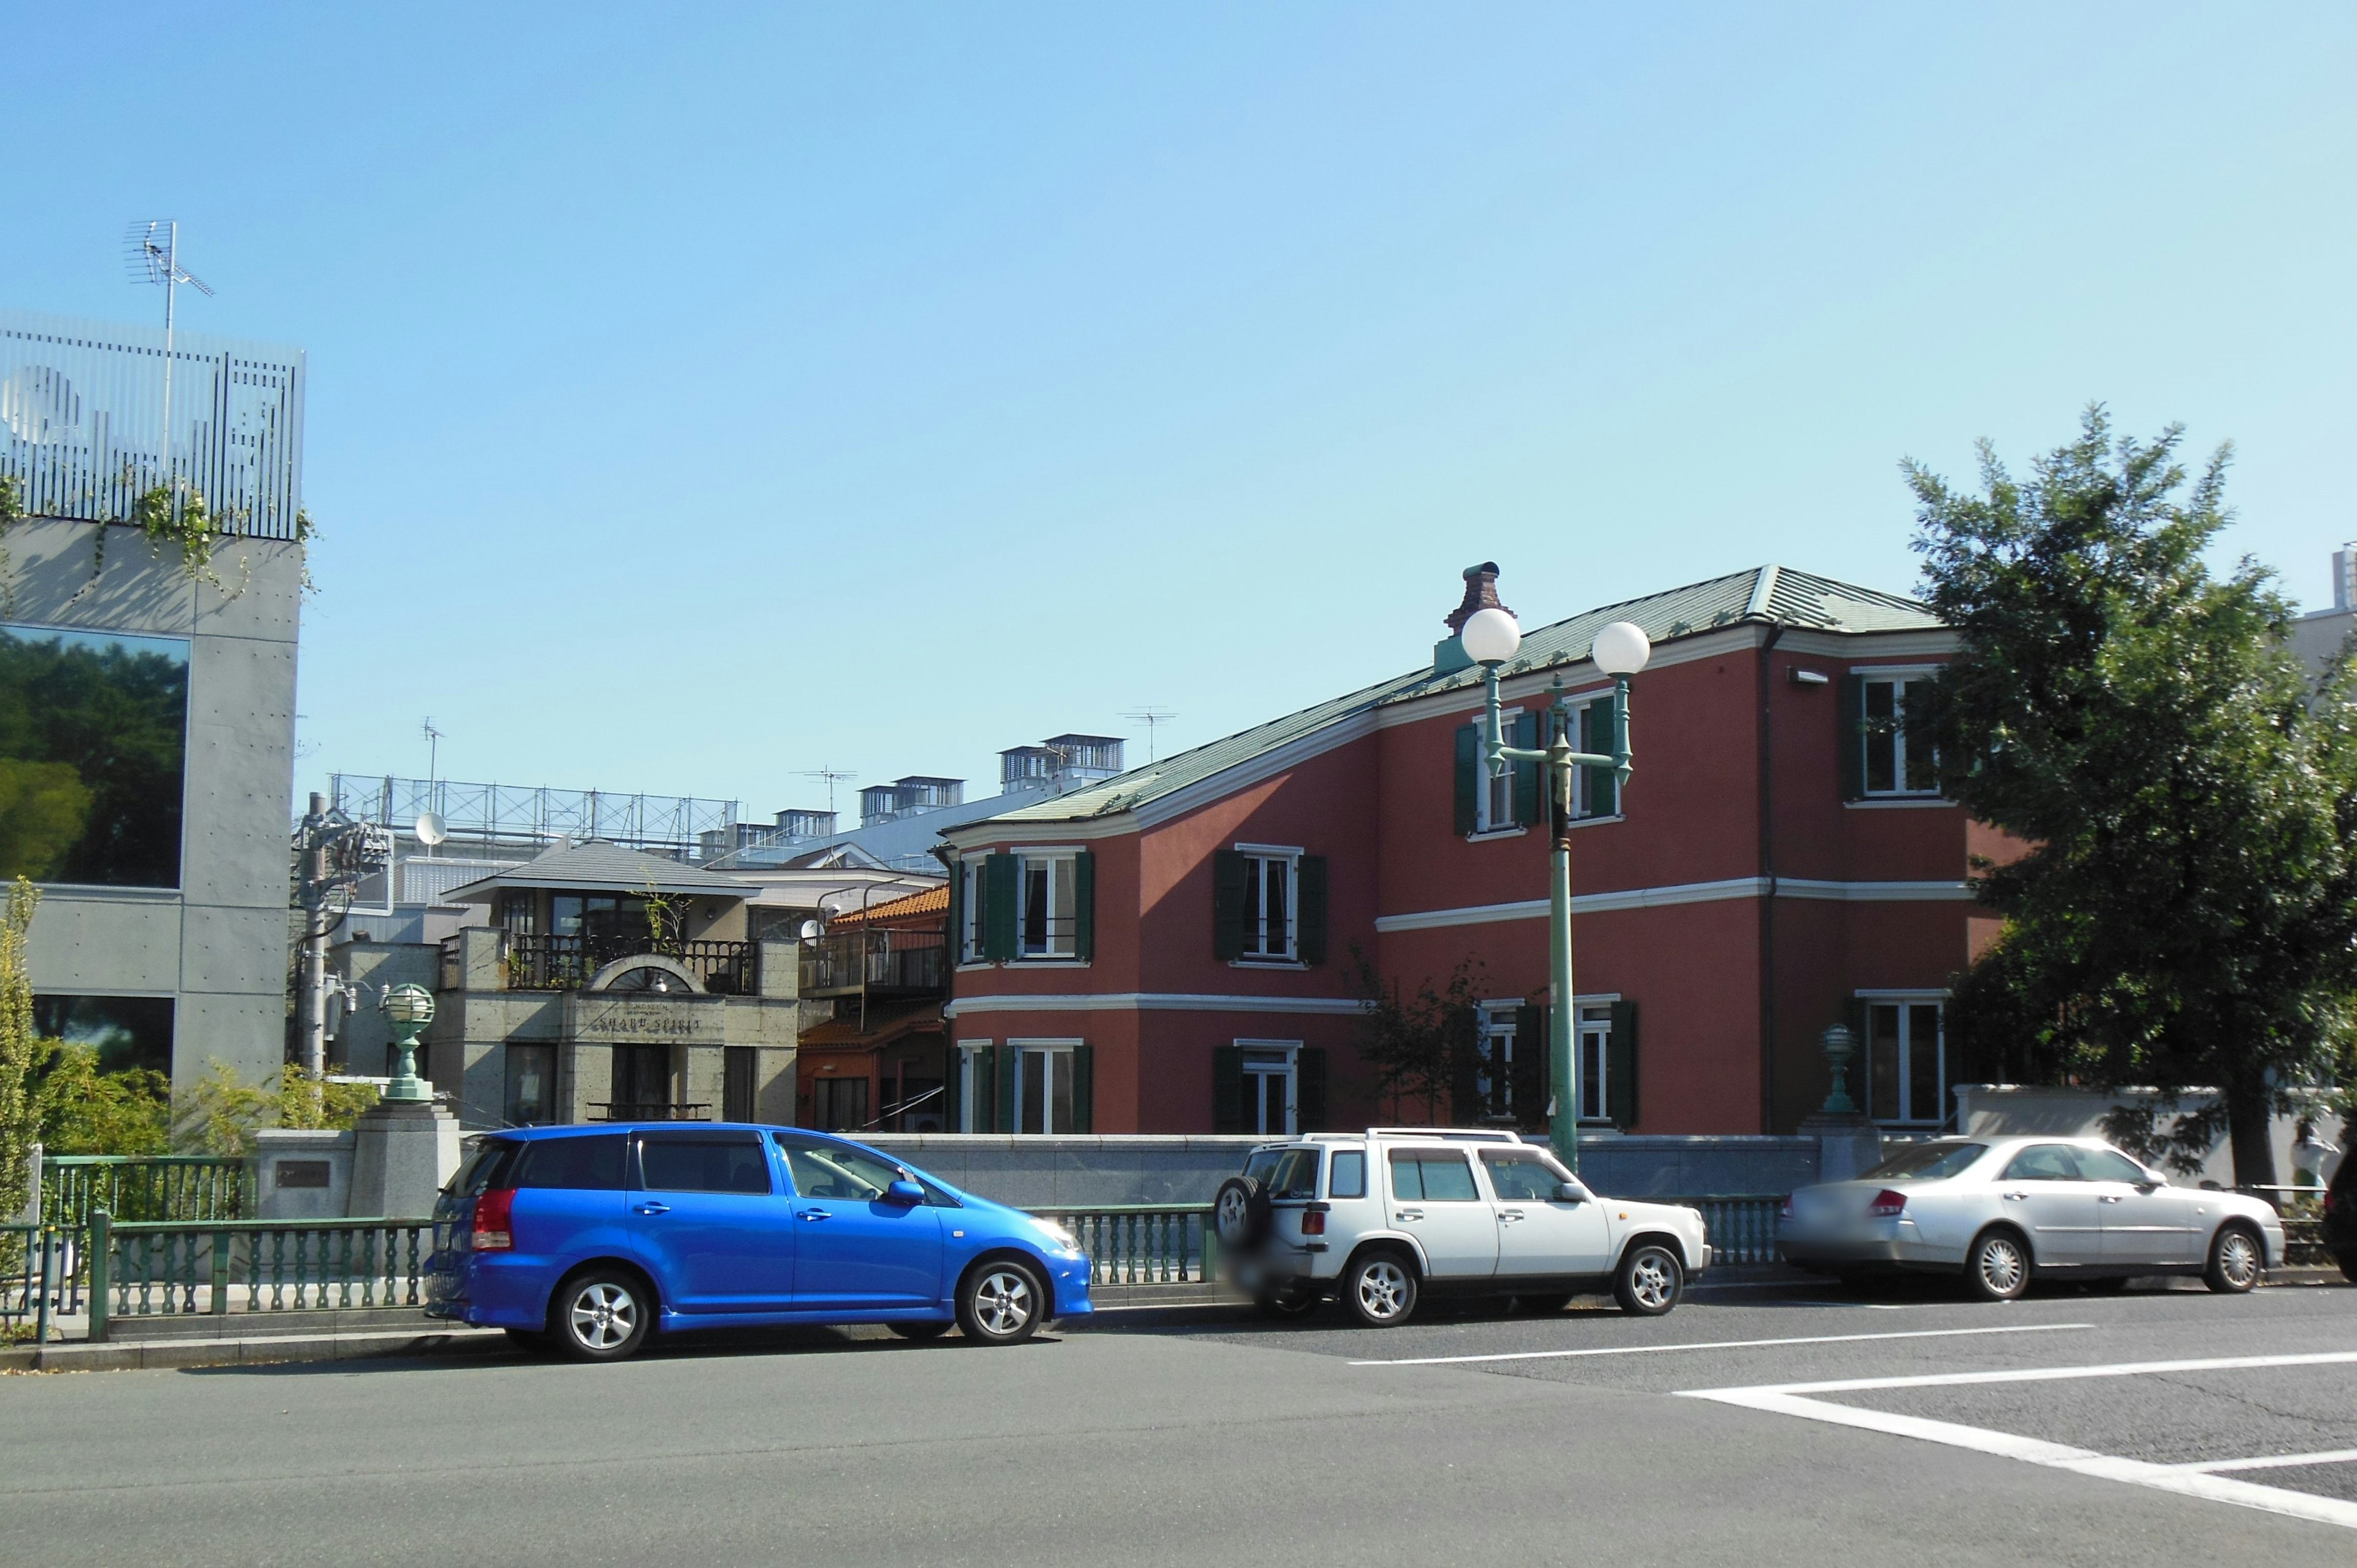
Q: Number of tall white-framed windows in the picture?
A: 12